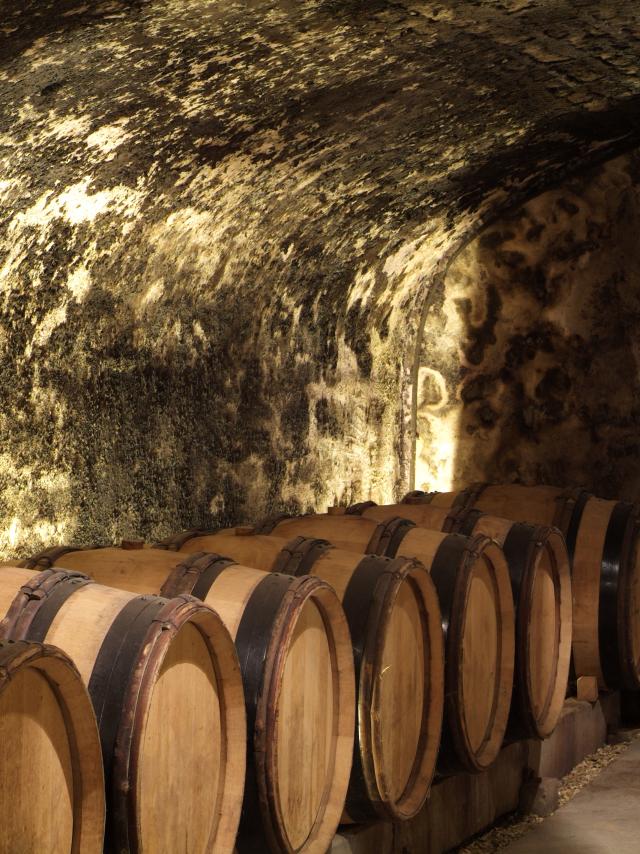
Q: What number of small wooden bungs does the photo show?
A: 3